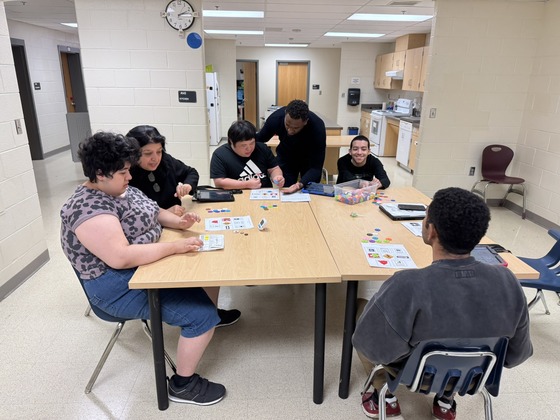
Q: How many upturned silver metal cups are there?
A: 0